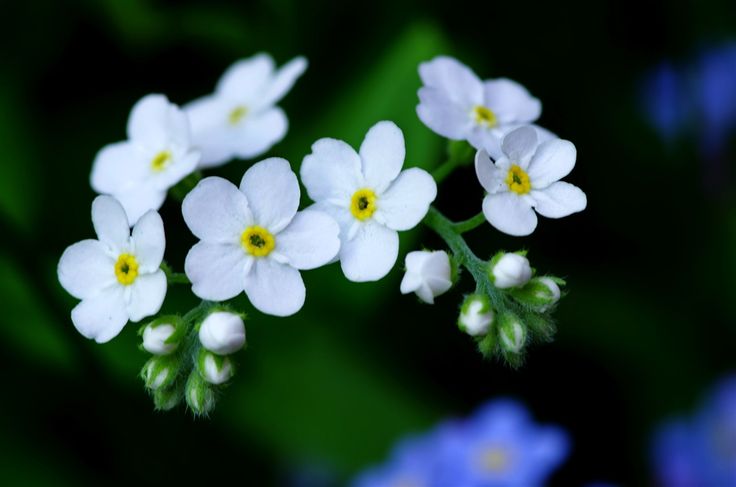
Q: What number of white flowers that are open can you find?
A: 7